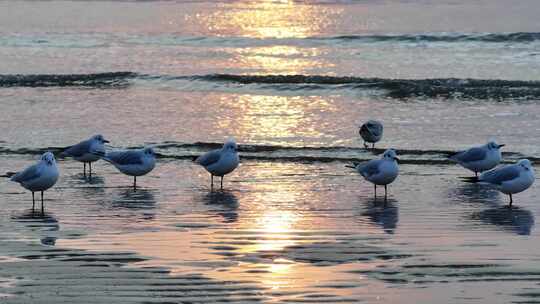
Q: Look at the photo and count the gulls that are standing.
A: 8